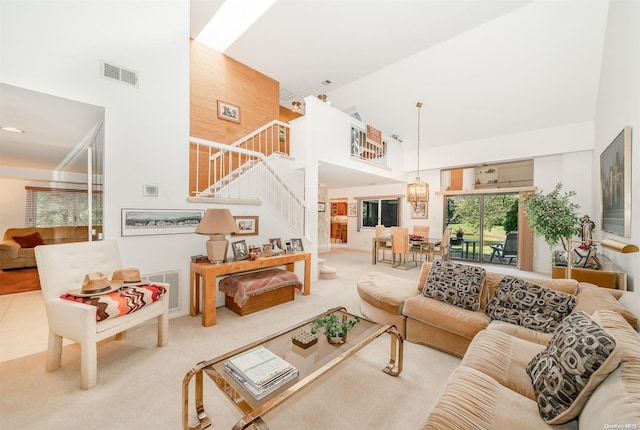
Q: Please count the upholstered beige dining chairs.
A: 4